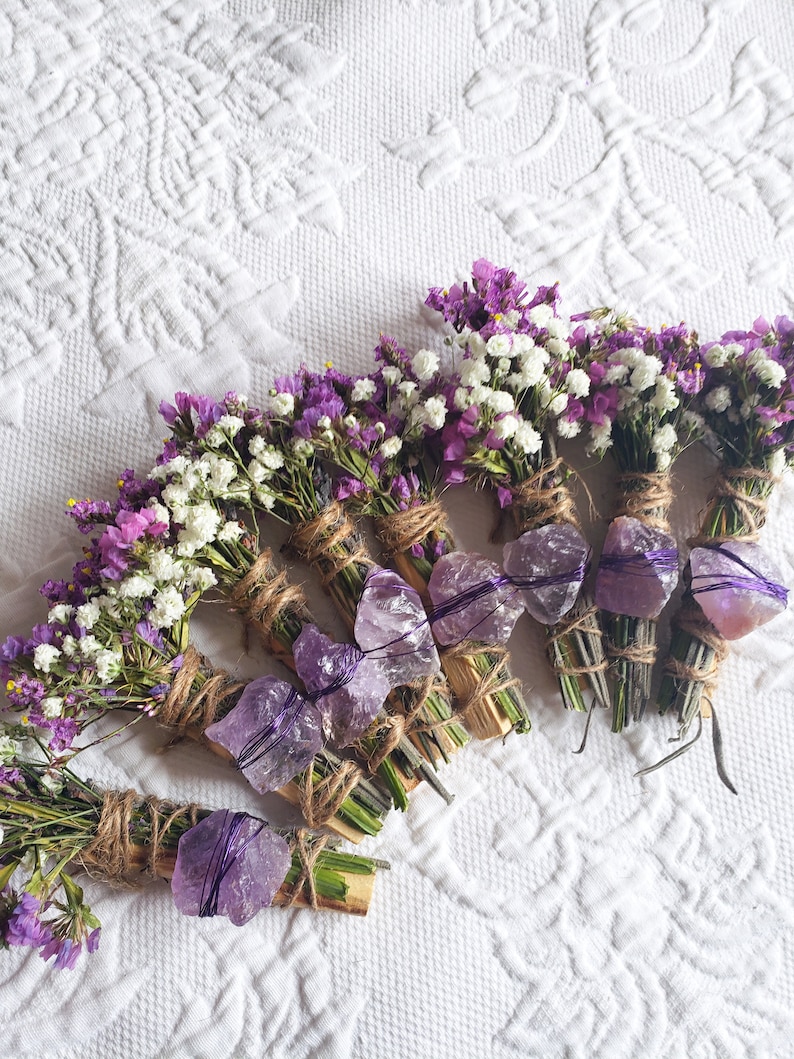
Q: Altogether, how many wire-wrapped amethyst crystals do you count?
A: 8